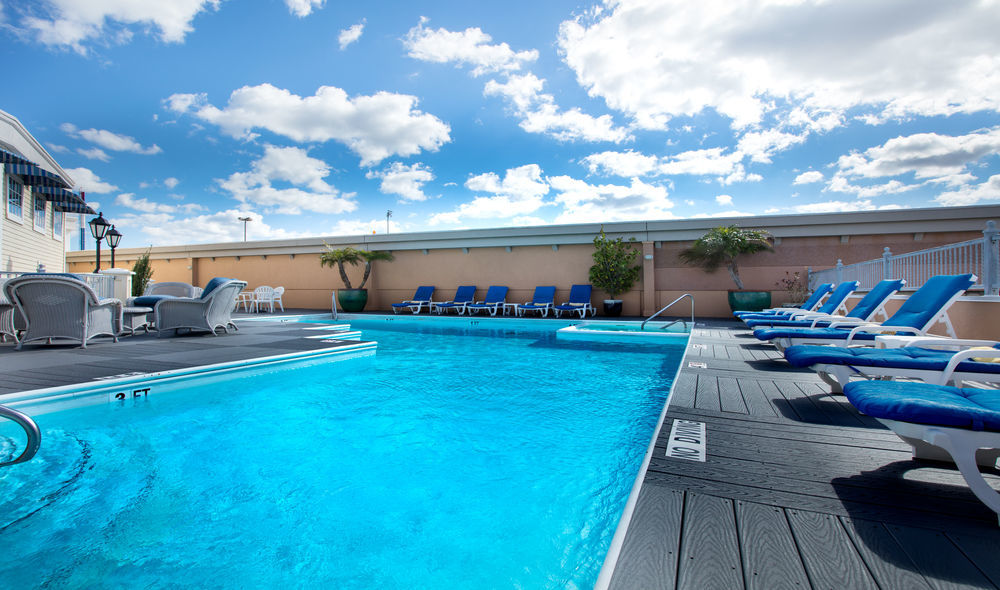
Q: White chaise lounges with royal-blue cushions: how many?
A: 11